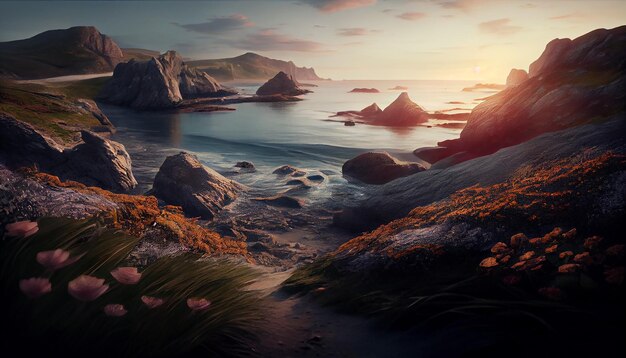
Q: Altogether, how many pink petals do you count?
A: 8